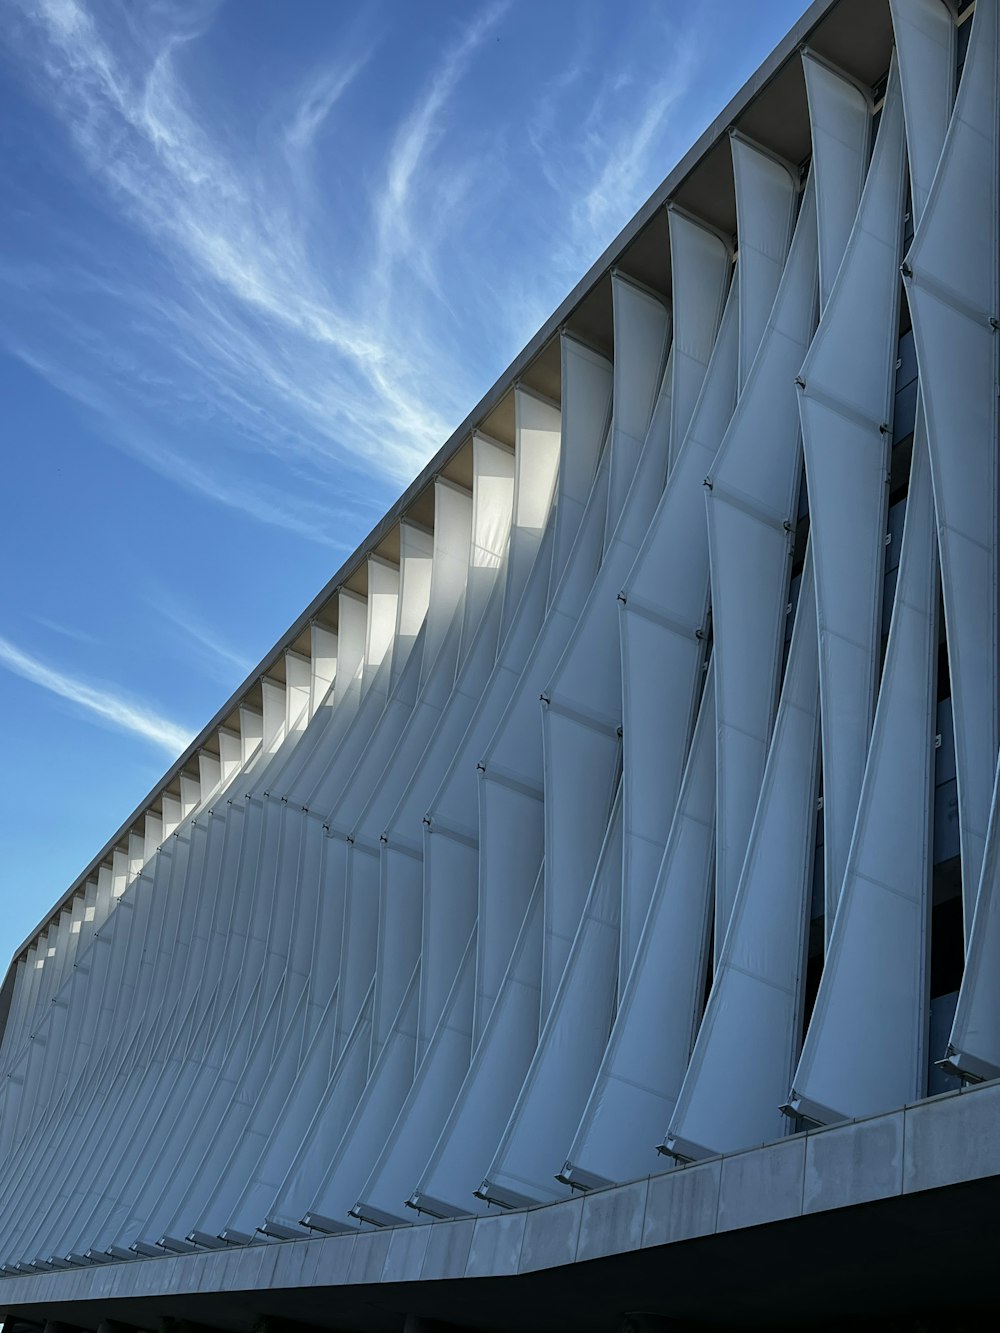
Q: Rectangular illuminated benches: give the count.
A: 0